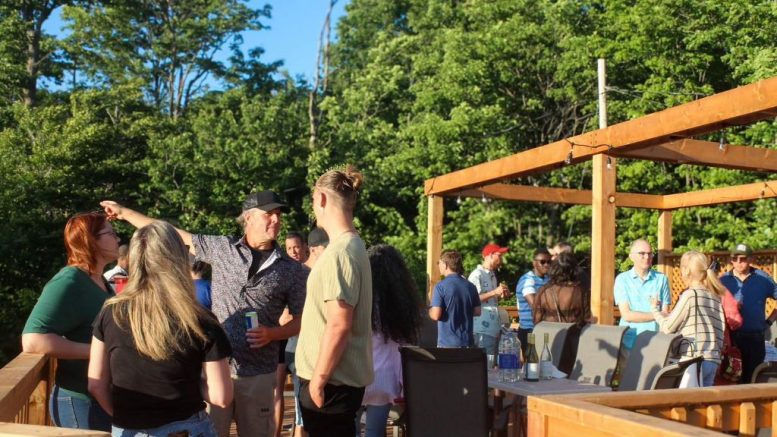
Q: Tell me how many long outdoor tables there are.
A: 1